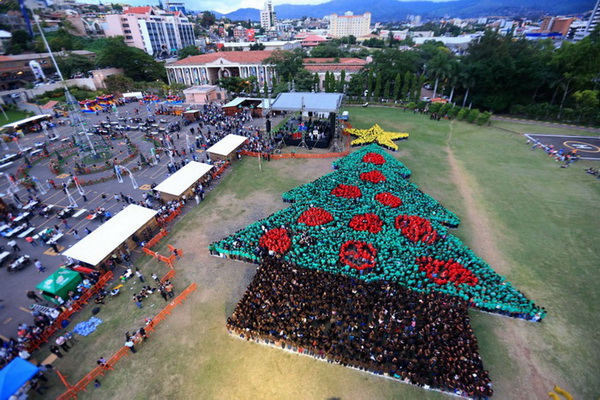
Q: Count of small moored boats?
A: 0